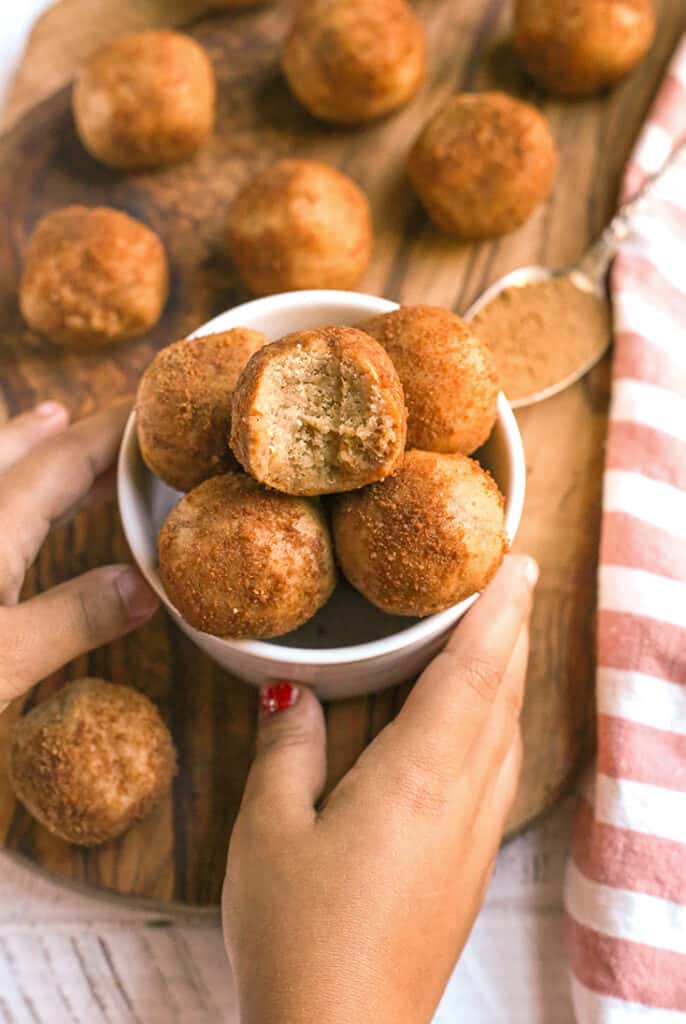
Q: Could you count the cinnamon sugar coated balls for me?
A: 12